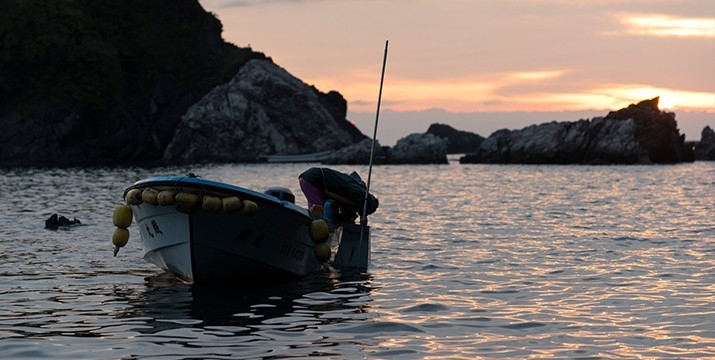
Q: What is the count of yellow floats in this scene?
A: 11